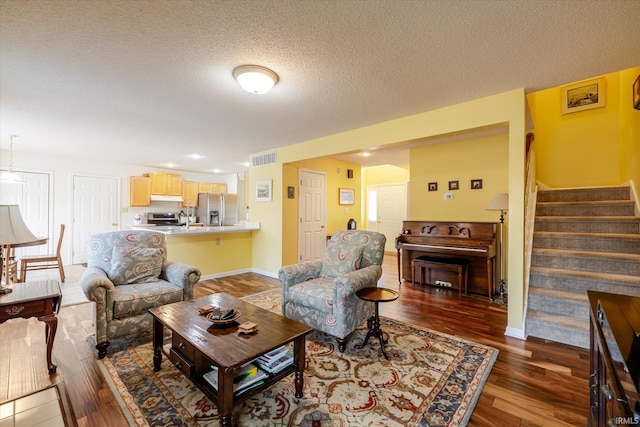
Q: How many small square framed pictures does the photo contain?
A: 3